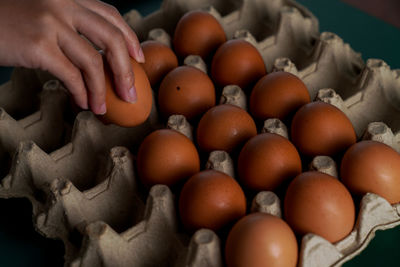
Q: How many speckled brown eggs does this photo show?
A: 14